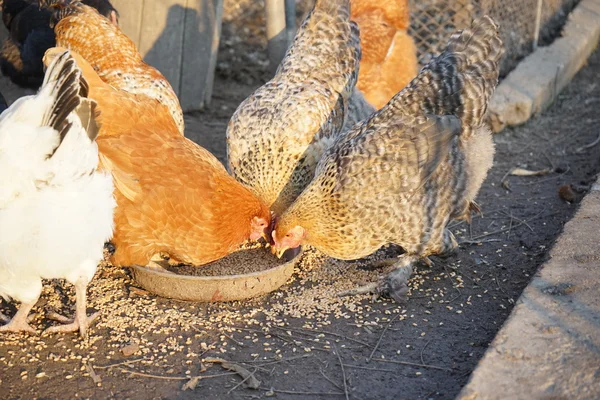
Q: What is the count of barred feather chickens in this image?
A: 2